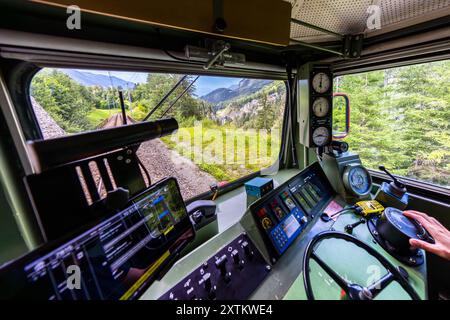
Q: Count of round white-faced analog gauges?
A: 3